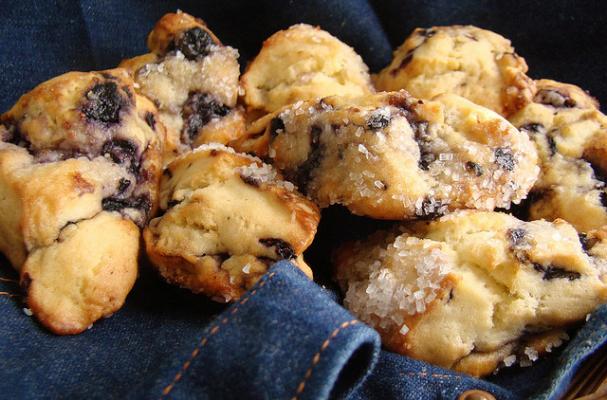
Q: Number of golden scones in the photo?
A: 8